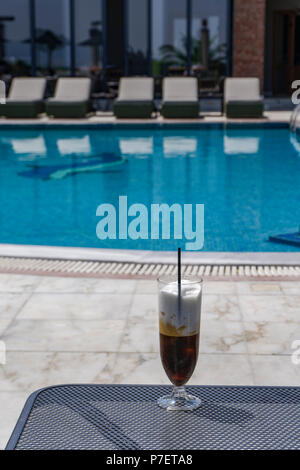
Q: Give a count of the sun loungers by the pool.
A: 5